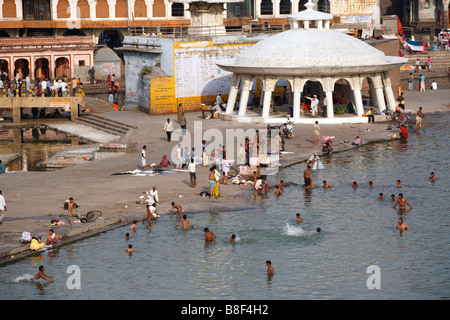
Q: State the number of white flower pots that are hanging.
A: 0